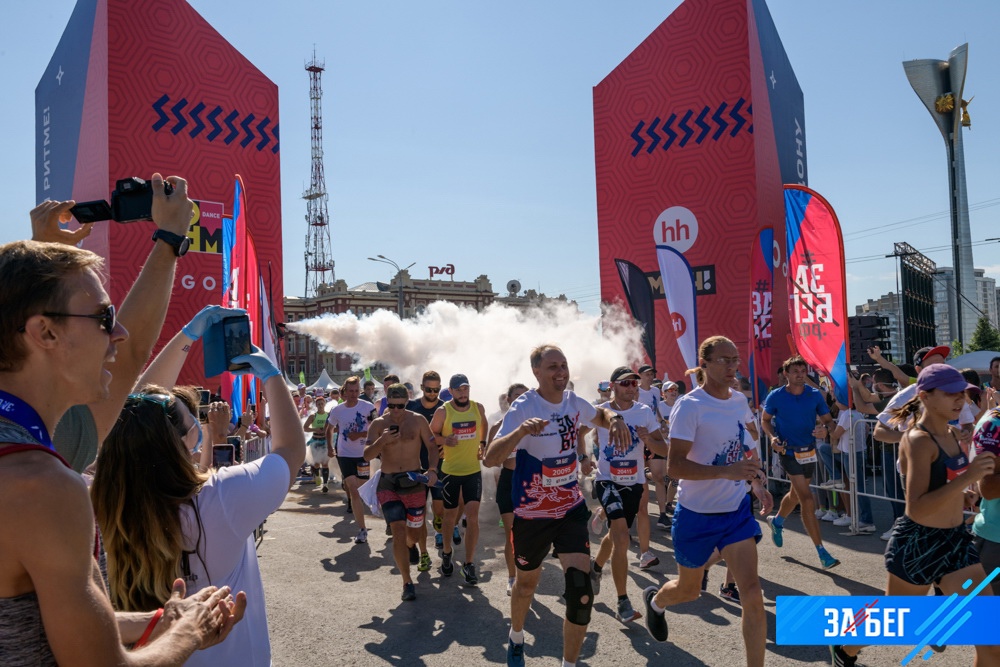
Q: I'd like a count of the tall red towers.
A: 2